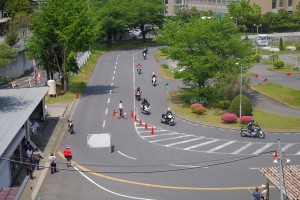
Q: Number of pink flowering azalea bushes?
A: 3